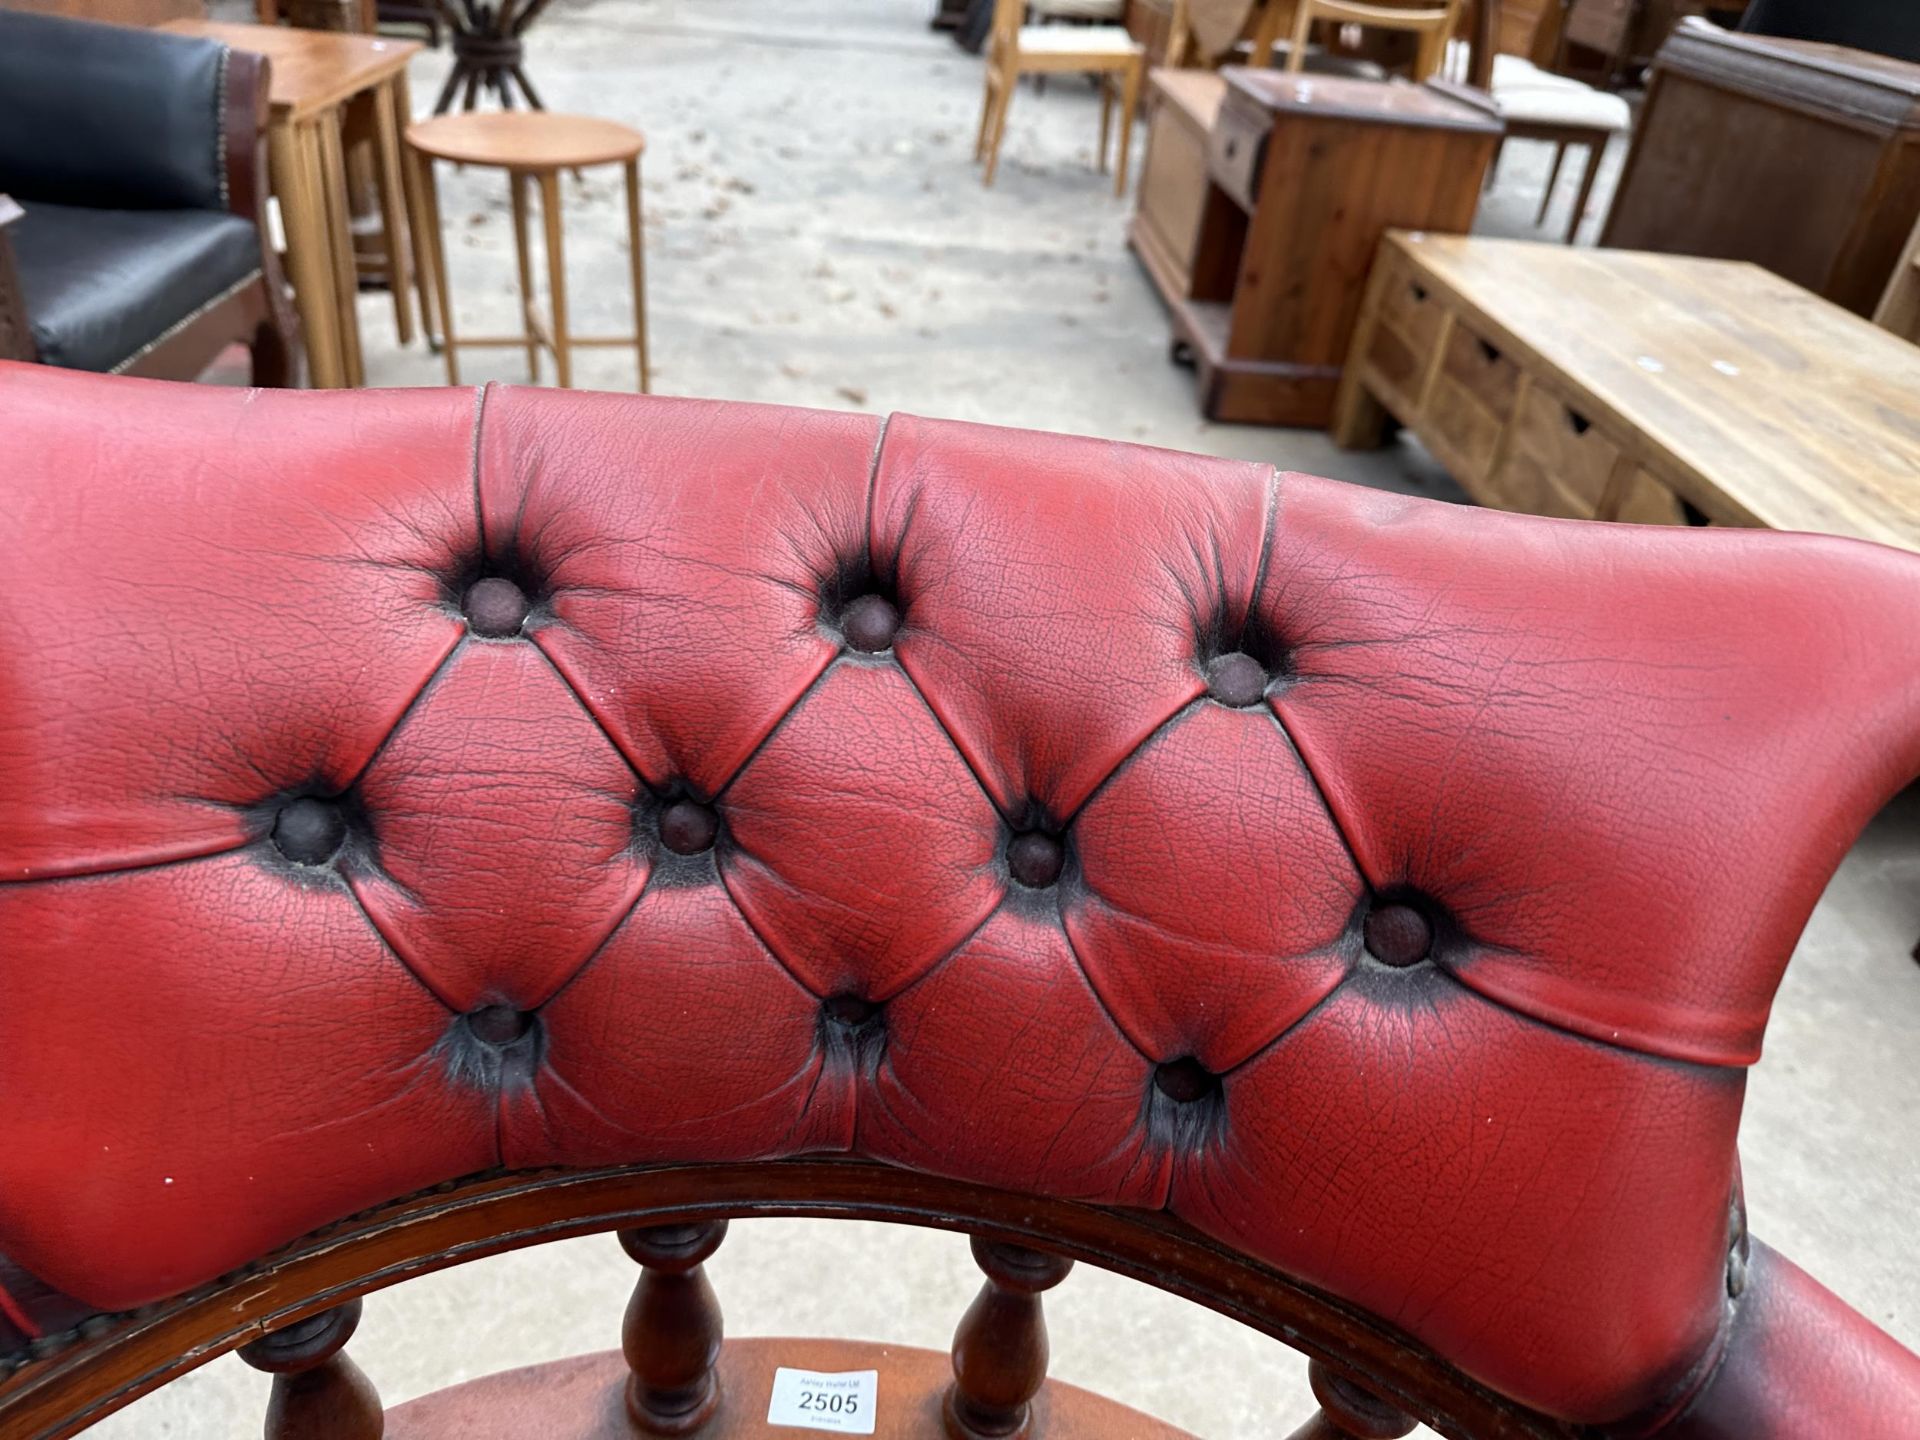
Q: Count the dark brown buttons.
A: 10